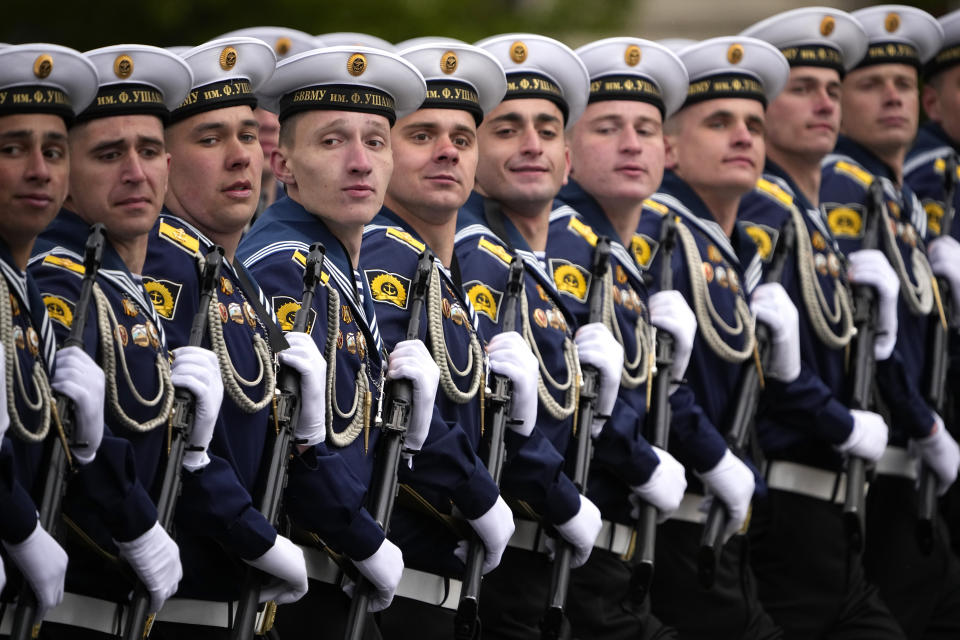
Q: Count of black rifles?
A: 10